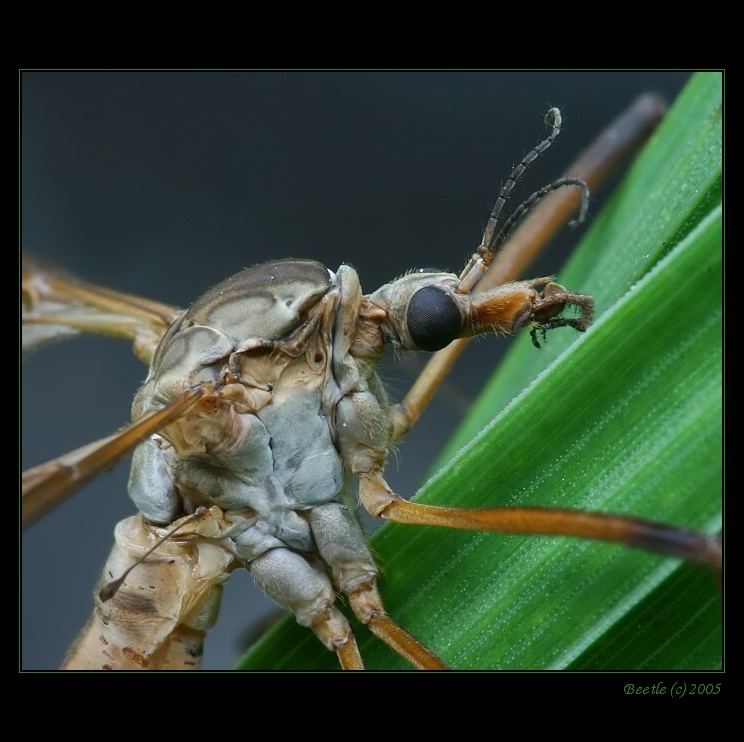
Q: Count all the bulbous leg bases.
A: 3